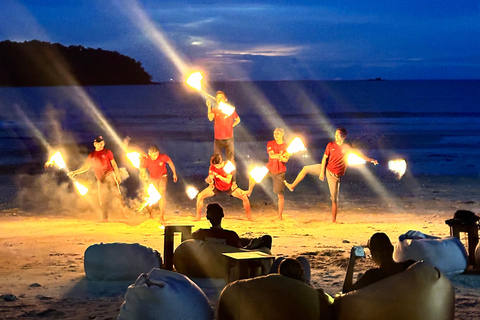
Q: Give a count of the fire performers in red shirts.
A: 6